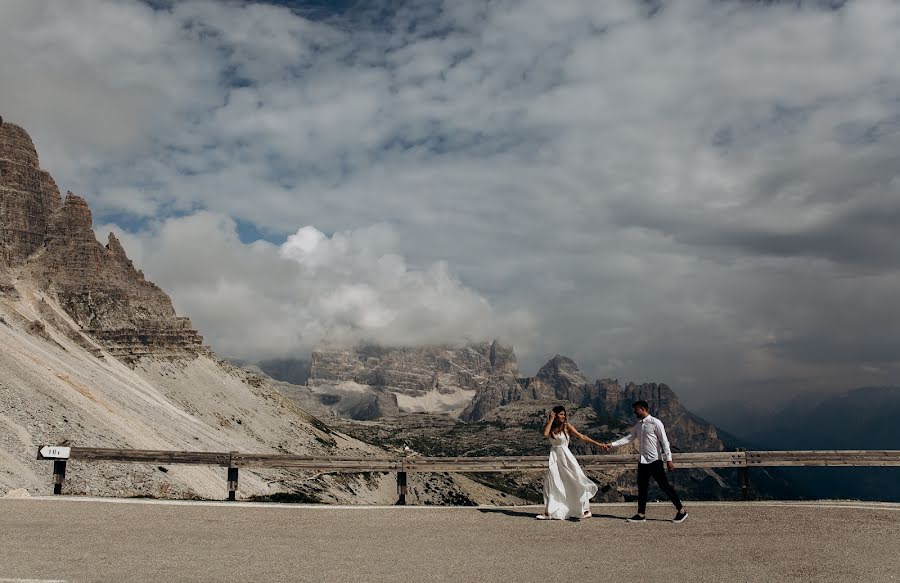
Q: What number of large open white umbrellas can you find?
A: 0